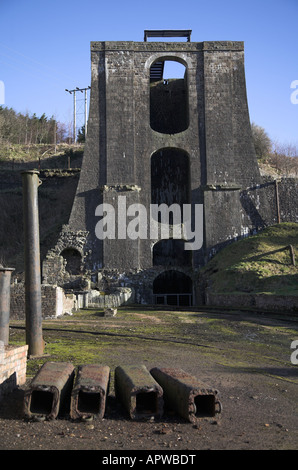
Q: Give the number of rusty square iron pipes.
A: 4